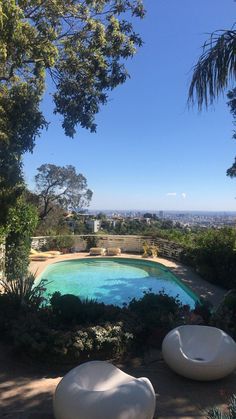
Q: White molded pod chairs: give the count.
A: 2